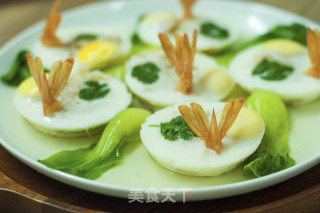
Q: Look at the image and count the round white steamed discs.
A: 6